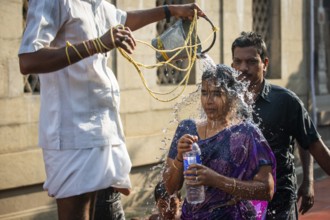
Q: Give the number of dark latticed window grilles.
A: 3